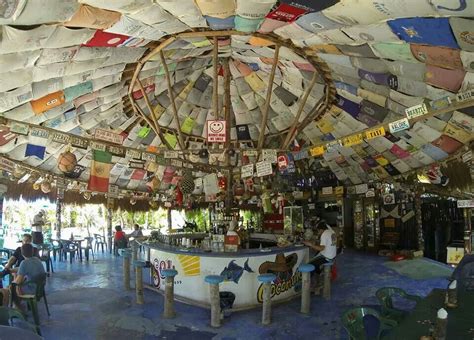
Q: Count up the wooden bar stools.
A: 7